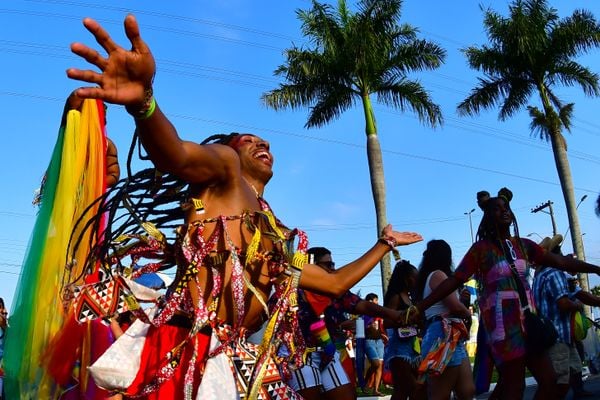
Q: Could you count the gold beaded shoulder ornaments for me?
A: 0